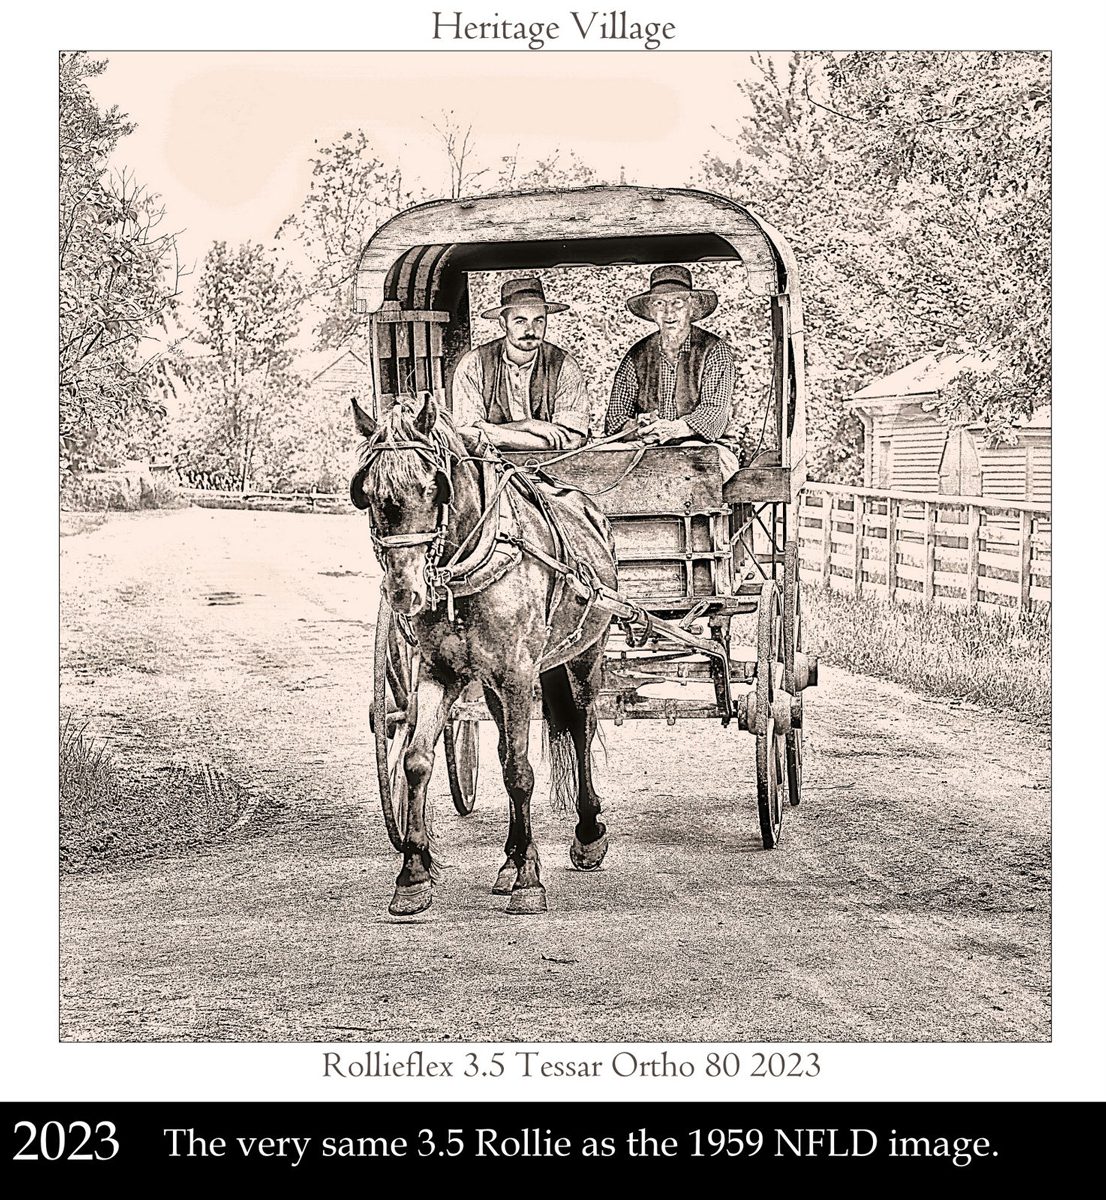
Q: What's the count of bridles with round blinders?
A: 1